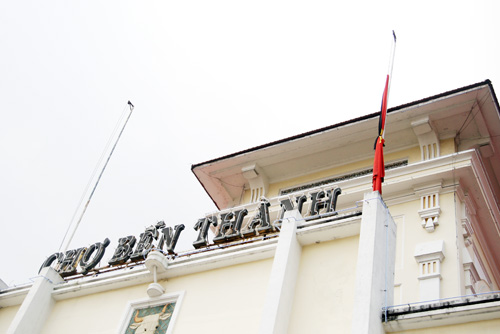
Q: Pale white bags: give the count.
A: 0